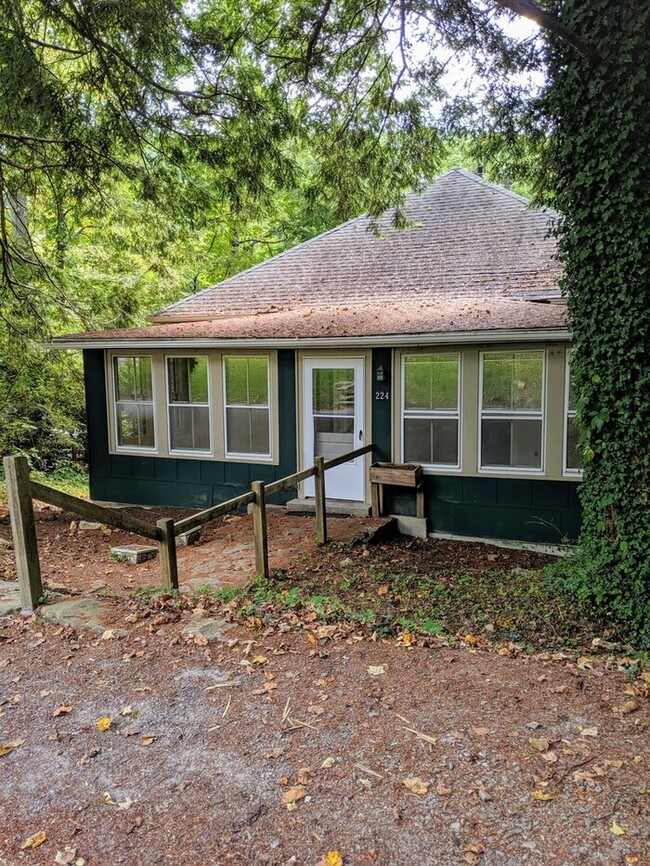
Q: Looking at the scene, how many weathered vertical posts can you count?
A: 4